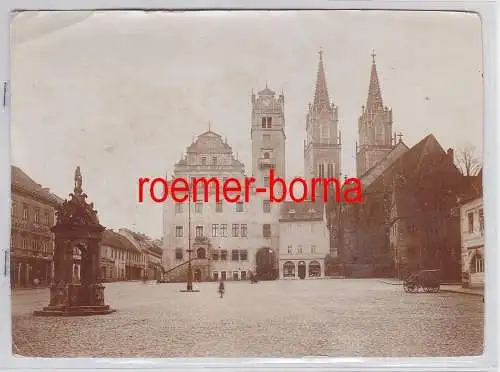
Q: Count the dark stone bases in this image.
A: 1